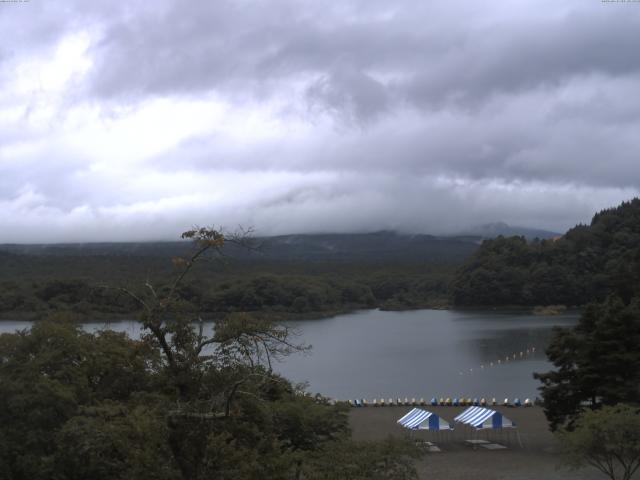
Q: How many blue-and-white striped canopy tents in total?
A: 2